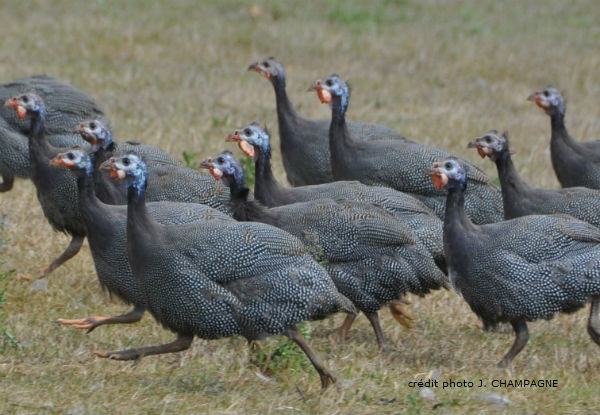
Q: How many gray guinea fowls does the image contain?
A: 12